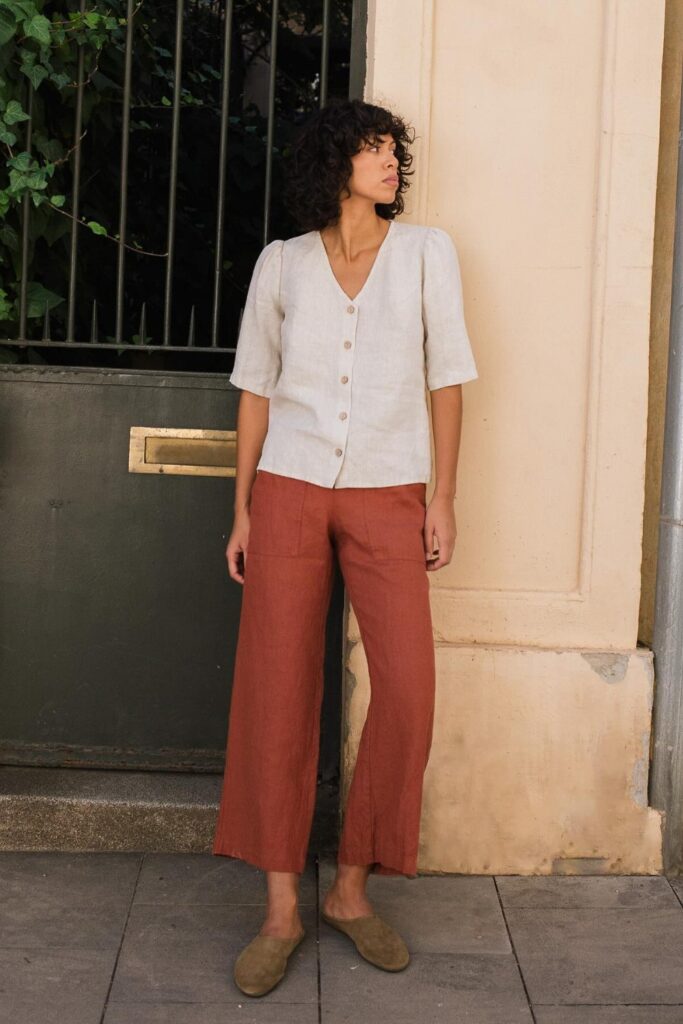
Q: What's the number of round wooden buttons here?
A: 5